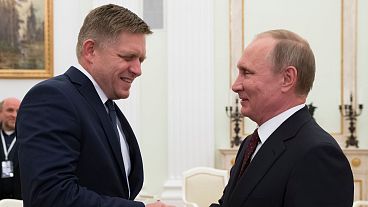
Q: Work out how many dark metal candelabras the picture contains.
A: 2